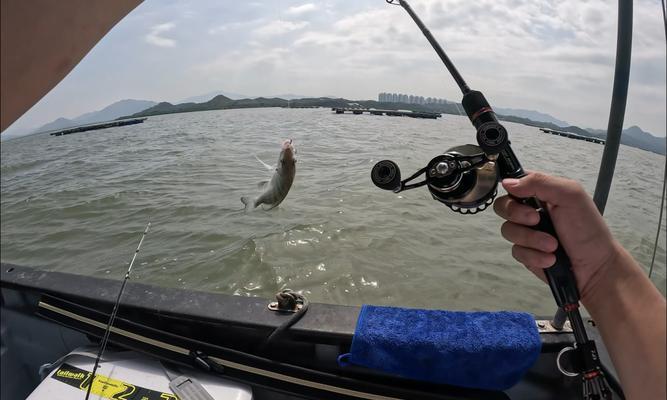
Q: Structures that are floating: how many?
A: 3